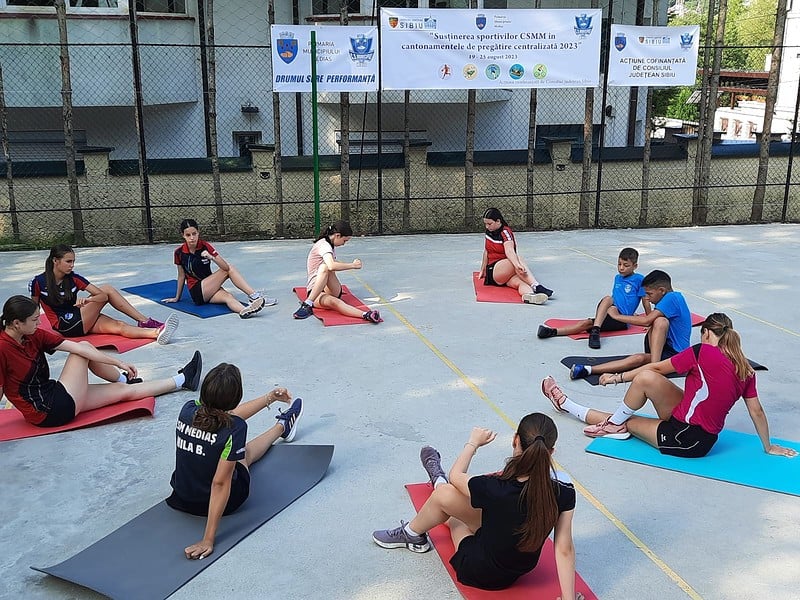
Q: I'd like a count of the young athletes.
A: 10